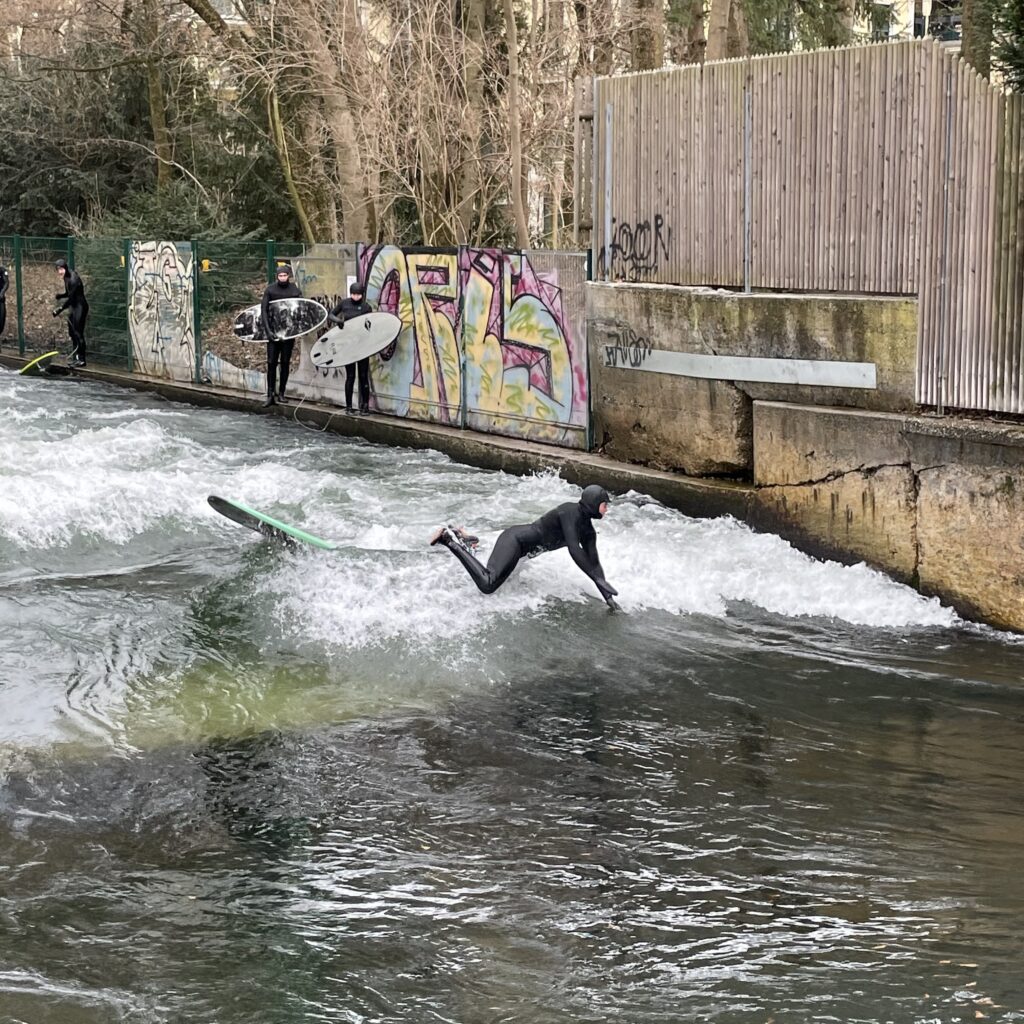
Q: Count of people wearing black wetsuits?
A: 5